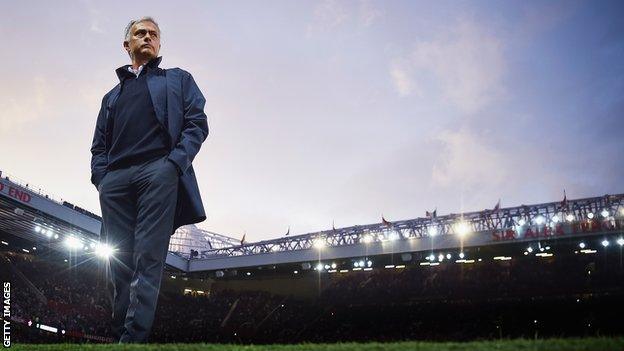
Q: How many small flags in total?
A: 7